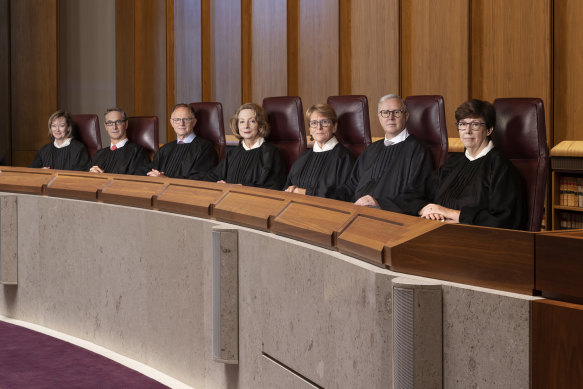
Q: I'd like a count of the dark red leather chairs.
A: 7